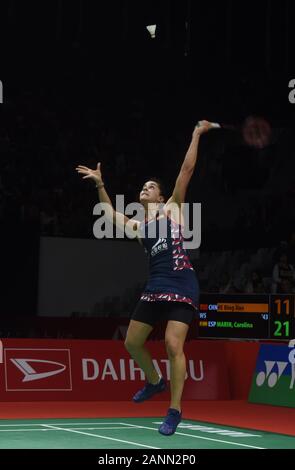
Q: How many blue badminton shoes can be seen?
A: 2